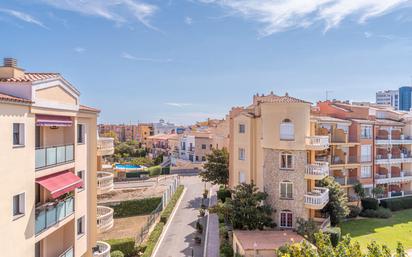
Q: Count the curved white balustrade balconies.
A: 7